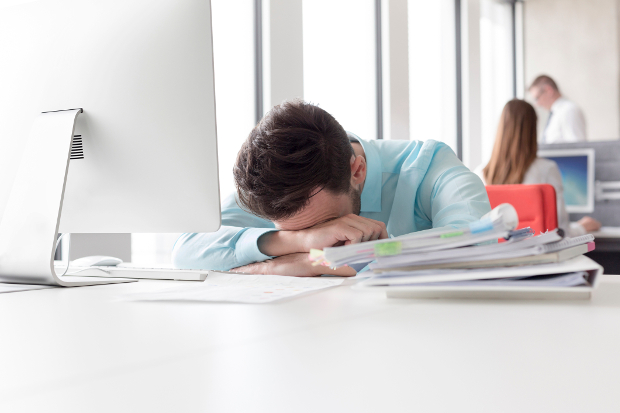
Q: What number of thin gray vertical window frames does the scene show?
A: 4